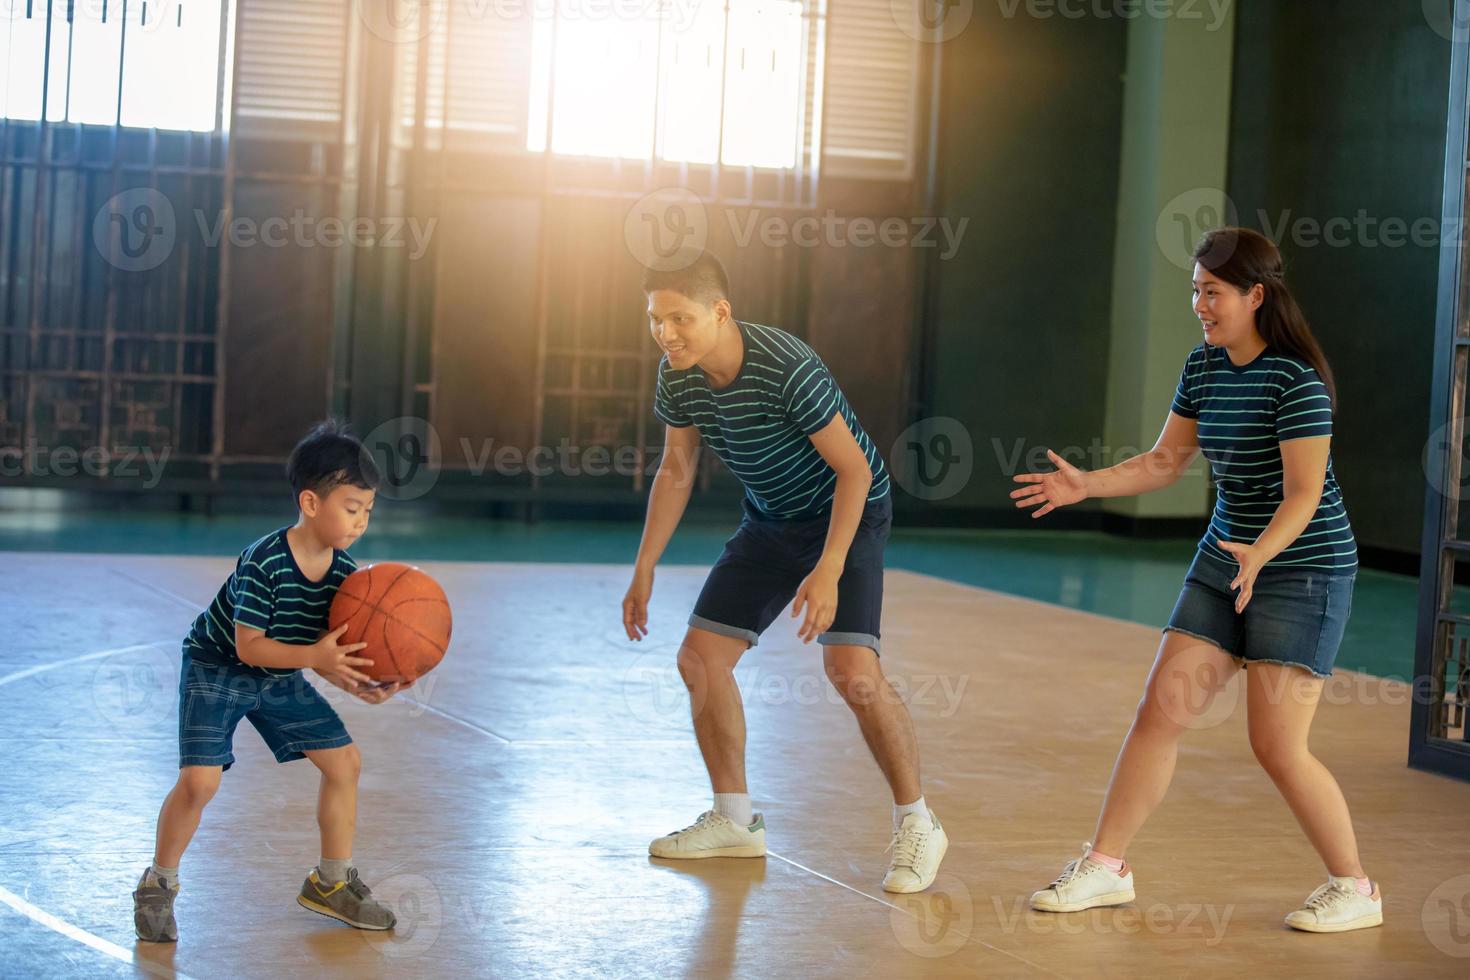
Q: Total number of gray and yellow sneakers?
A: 2